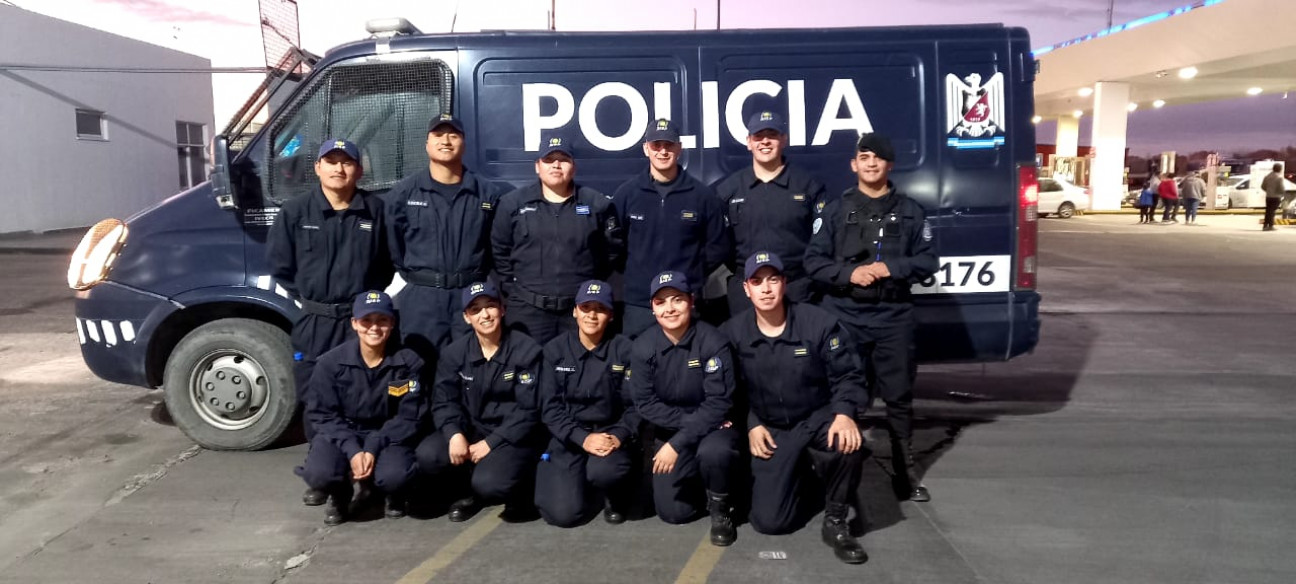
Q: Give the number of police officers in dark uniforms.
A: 11